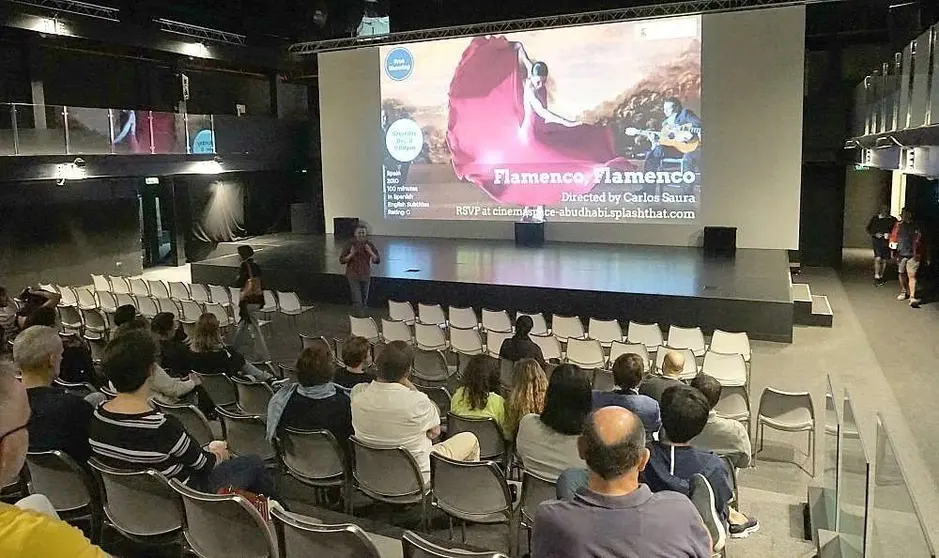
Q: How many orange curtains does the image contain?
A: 0